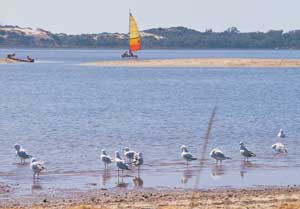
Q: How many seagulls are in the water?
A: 11